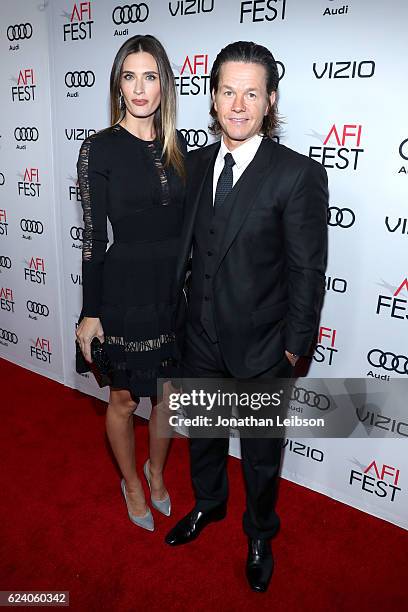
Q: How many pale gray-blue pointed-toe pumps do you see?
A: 2